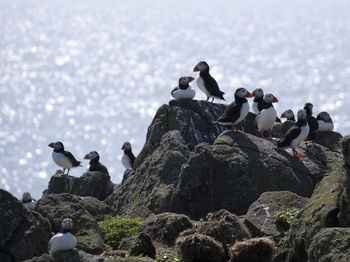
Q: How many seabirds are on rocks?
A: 14